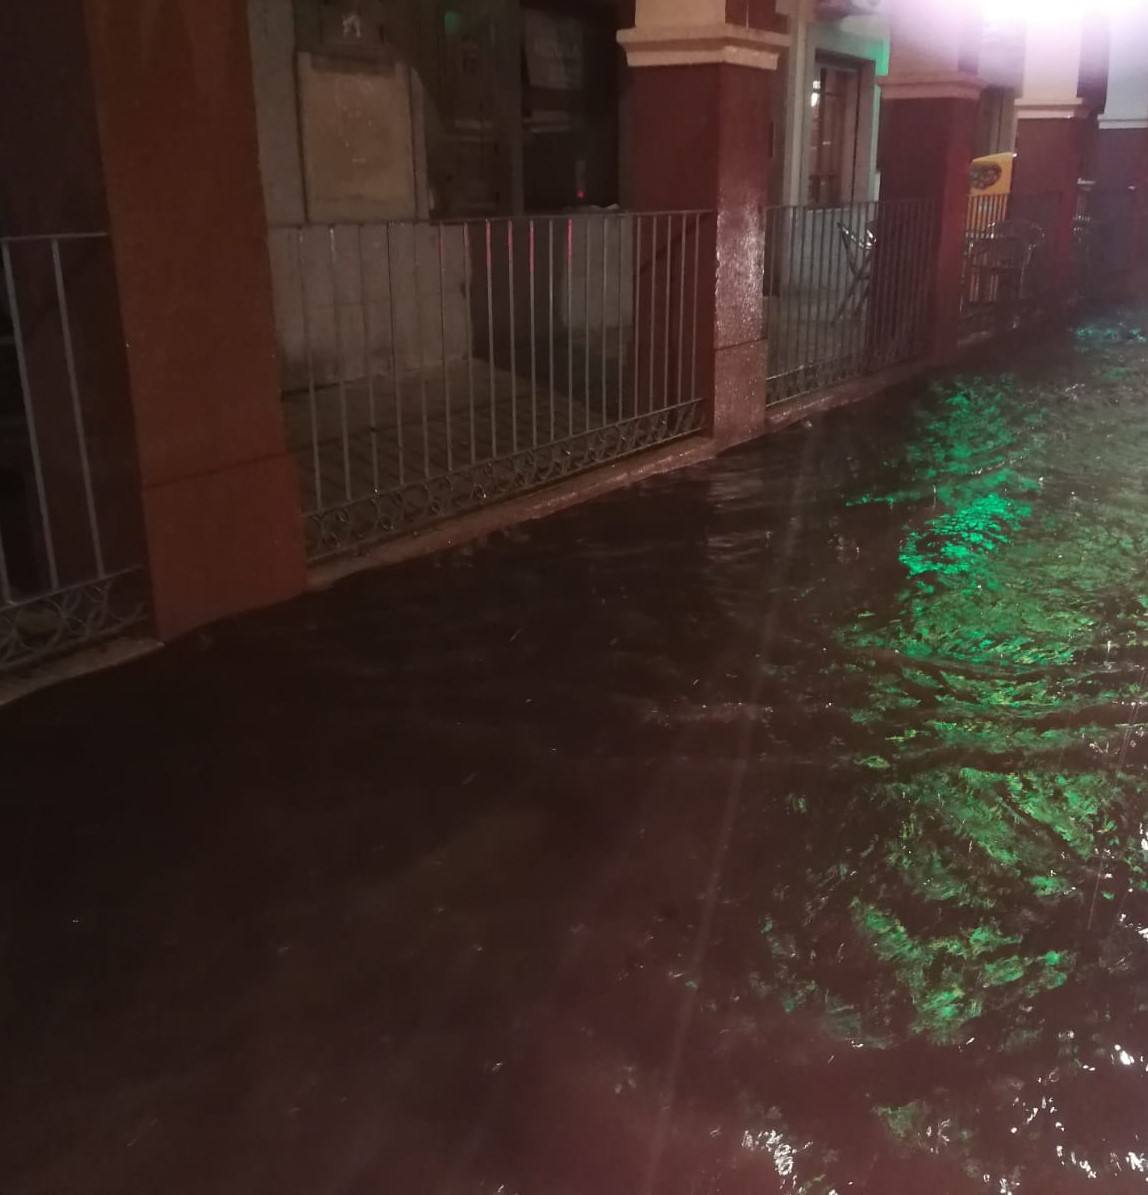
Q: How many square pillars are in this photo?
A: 5